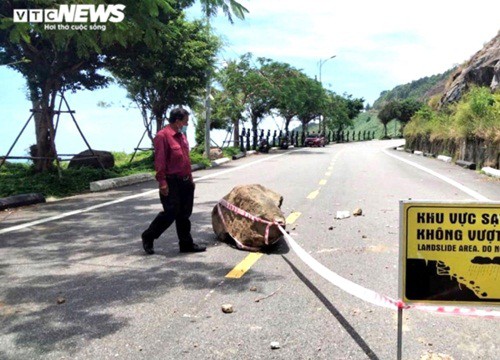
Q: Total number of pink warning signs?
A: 0